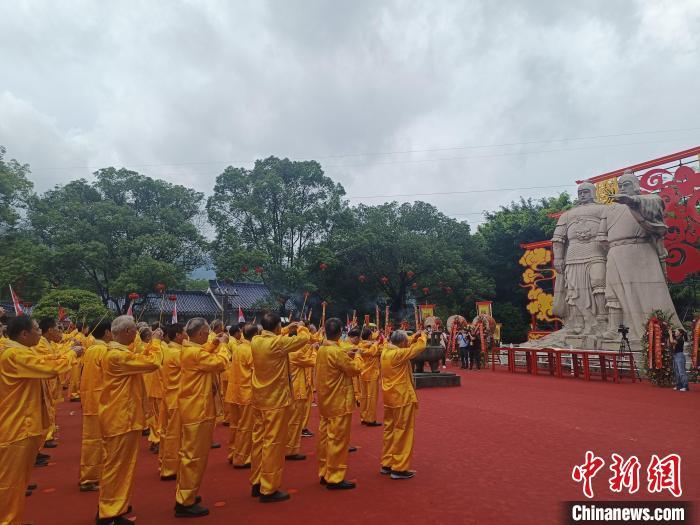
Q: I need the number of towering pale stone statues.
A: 2